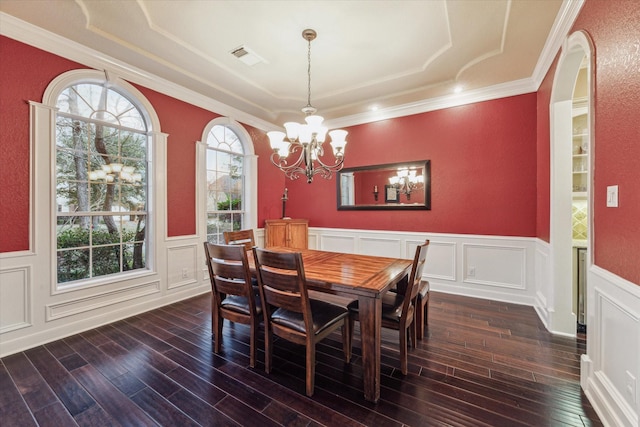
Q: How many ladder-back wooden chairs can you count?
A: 4